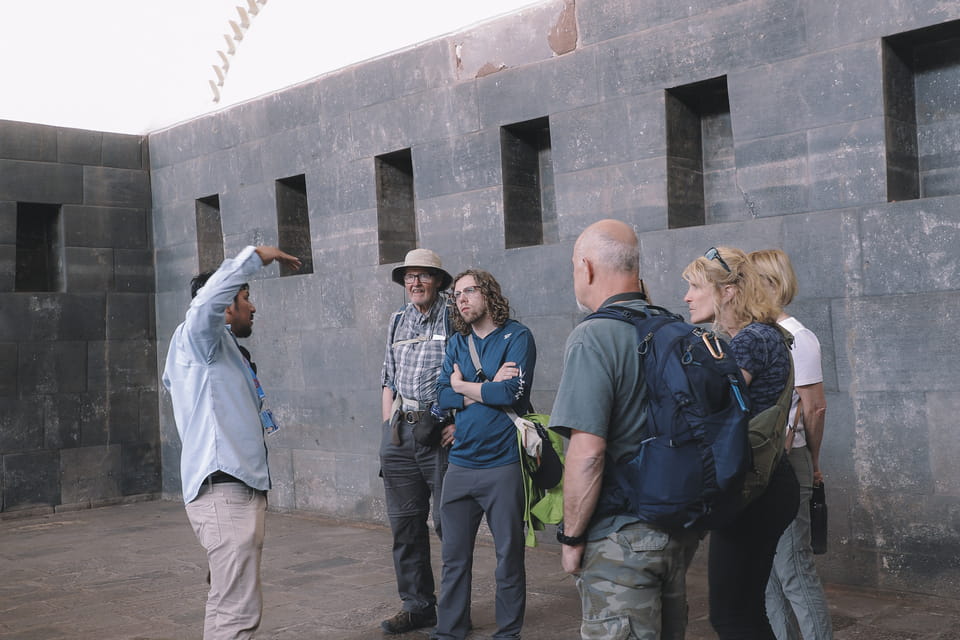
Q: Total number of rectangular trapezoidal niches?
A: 7